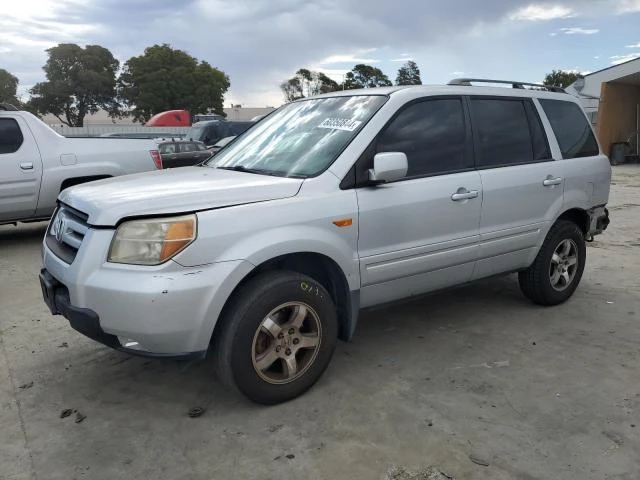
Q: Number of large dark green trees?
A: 2